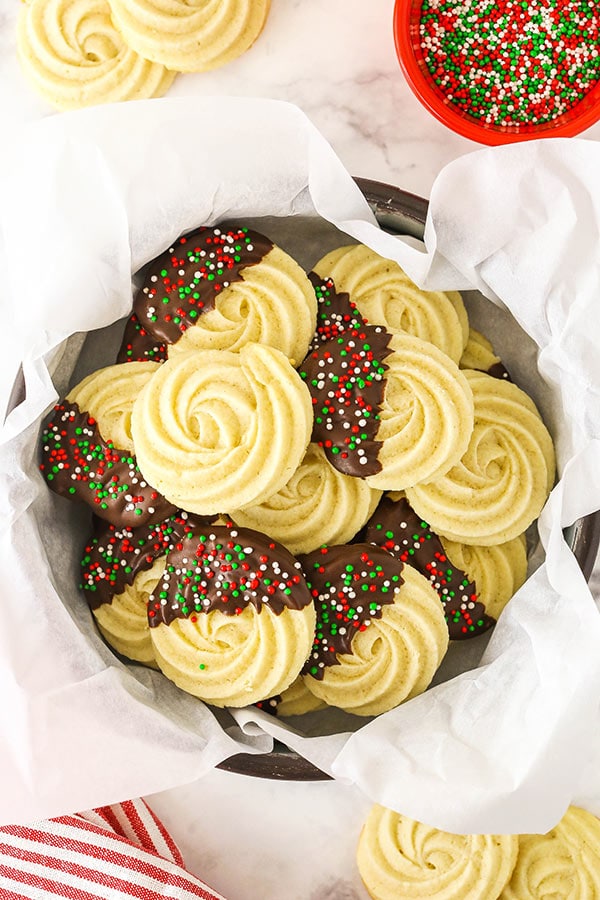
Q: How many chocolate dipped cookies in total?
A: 11